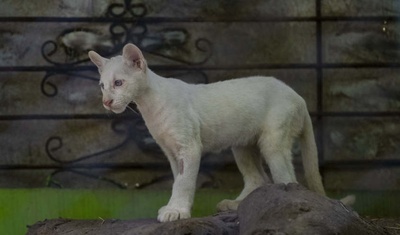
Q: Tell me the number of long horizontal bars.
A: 4